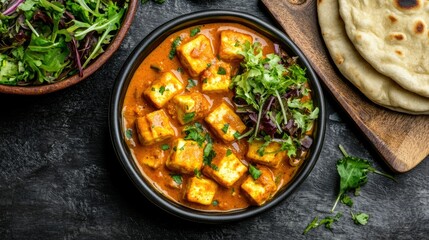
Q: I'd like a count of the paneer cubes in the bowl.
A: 12